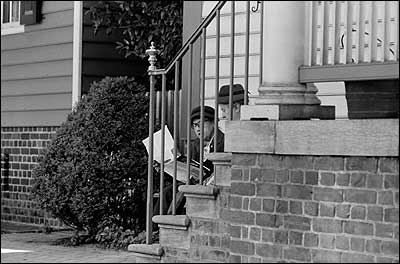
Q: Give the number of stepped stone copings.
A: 4